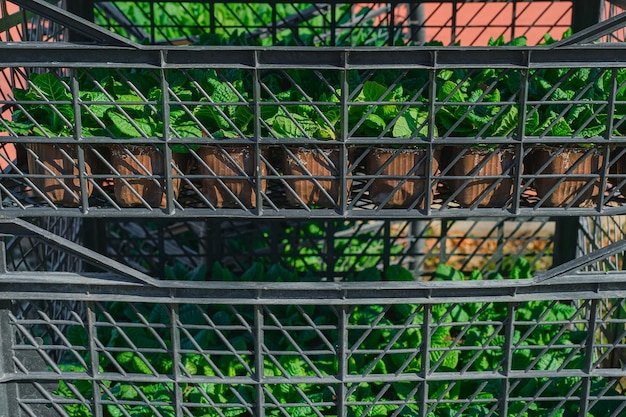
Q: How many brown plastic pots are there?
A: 7